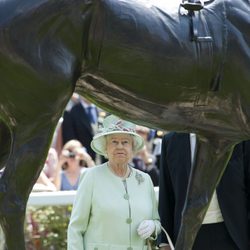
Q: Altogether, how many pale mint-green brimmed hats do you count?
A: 1